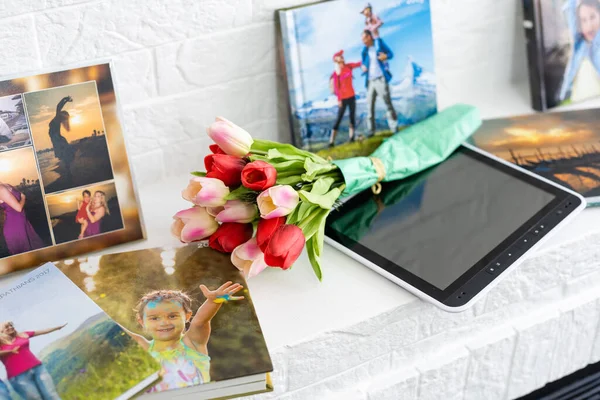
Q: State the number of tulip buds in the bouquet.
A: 12